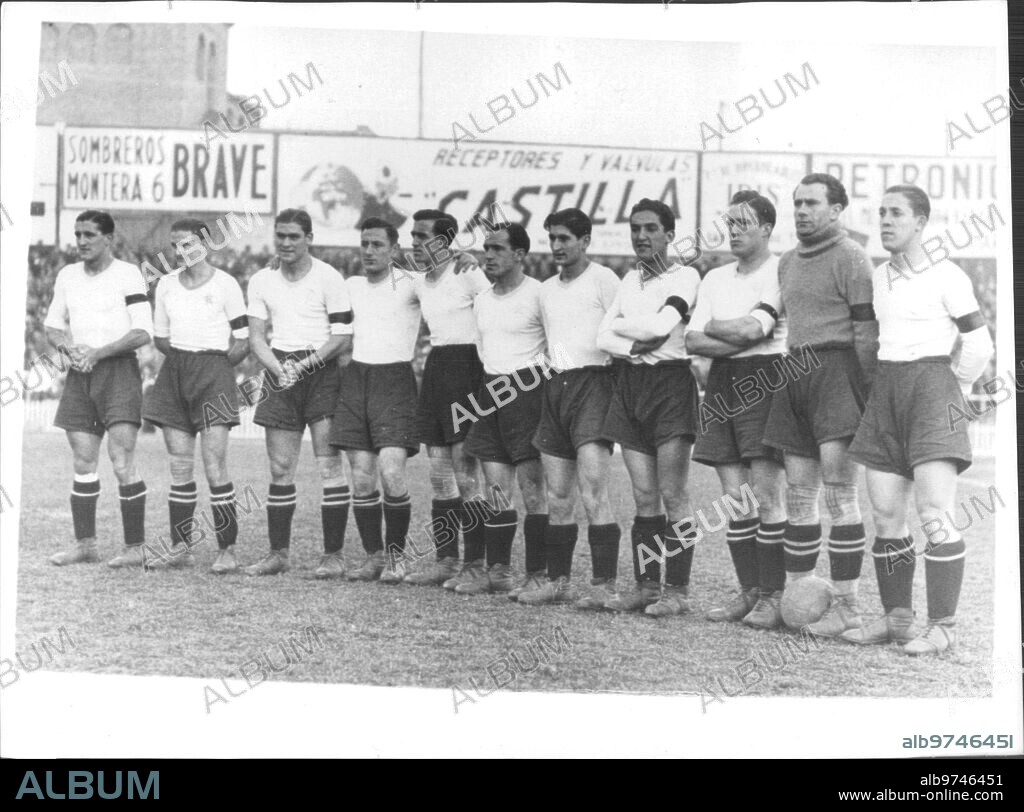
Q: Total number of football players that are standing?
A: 11